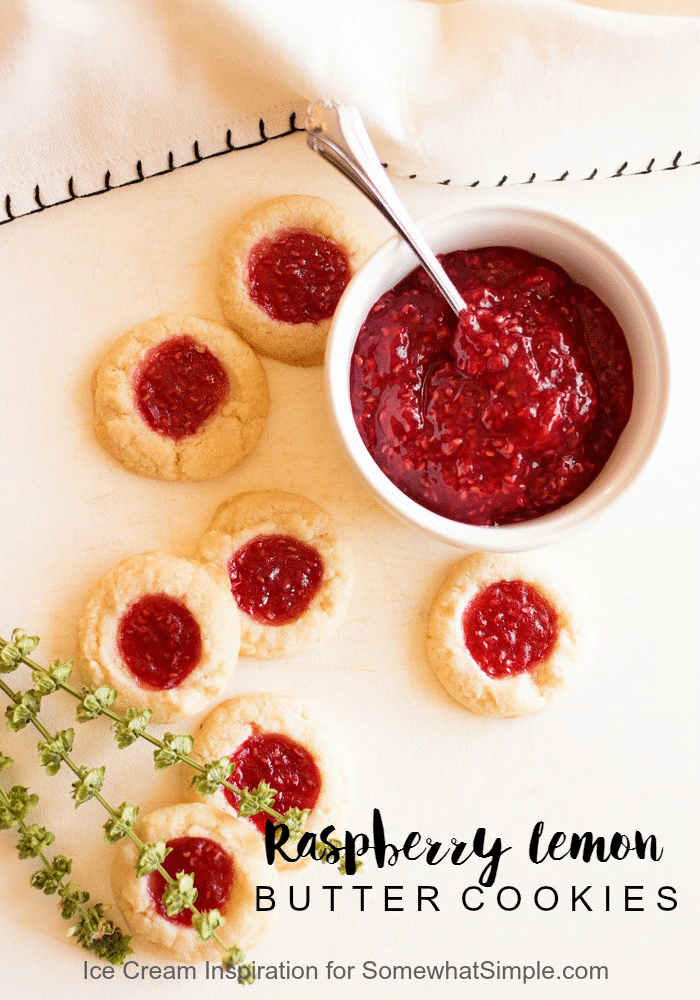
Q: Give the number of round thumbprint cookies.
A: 7